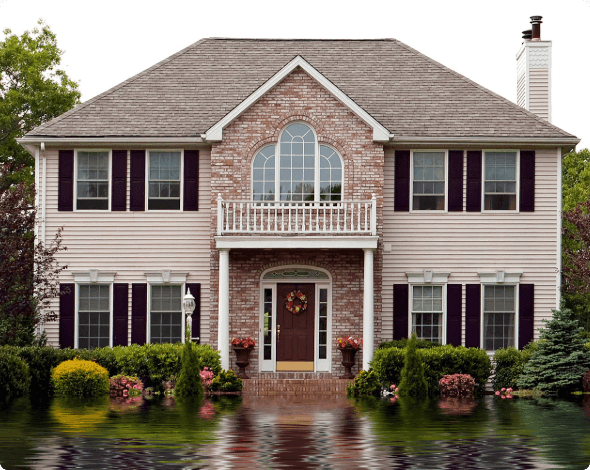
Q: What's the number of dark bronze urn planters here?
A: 2